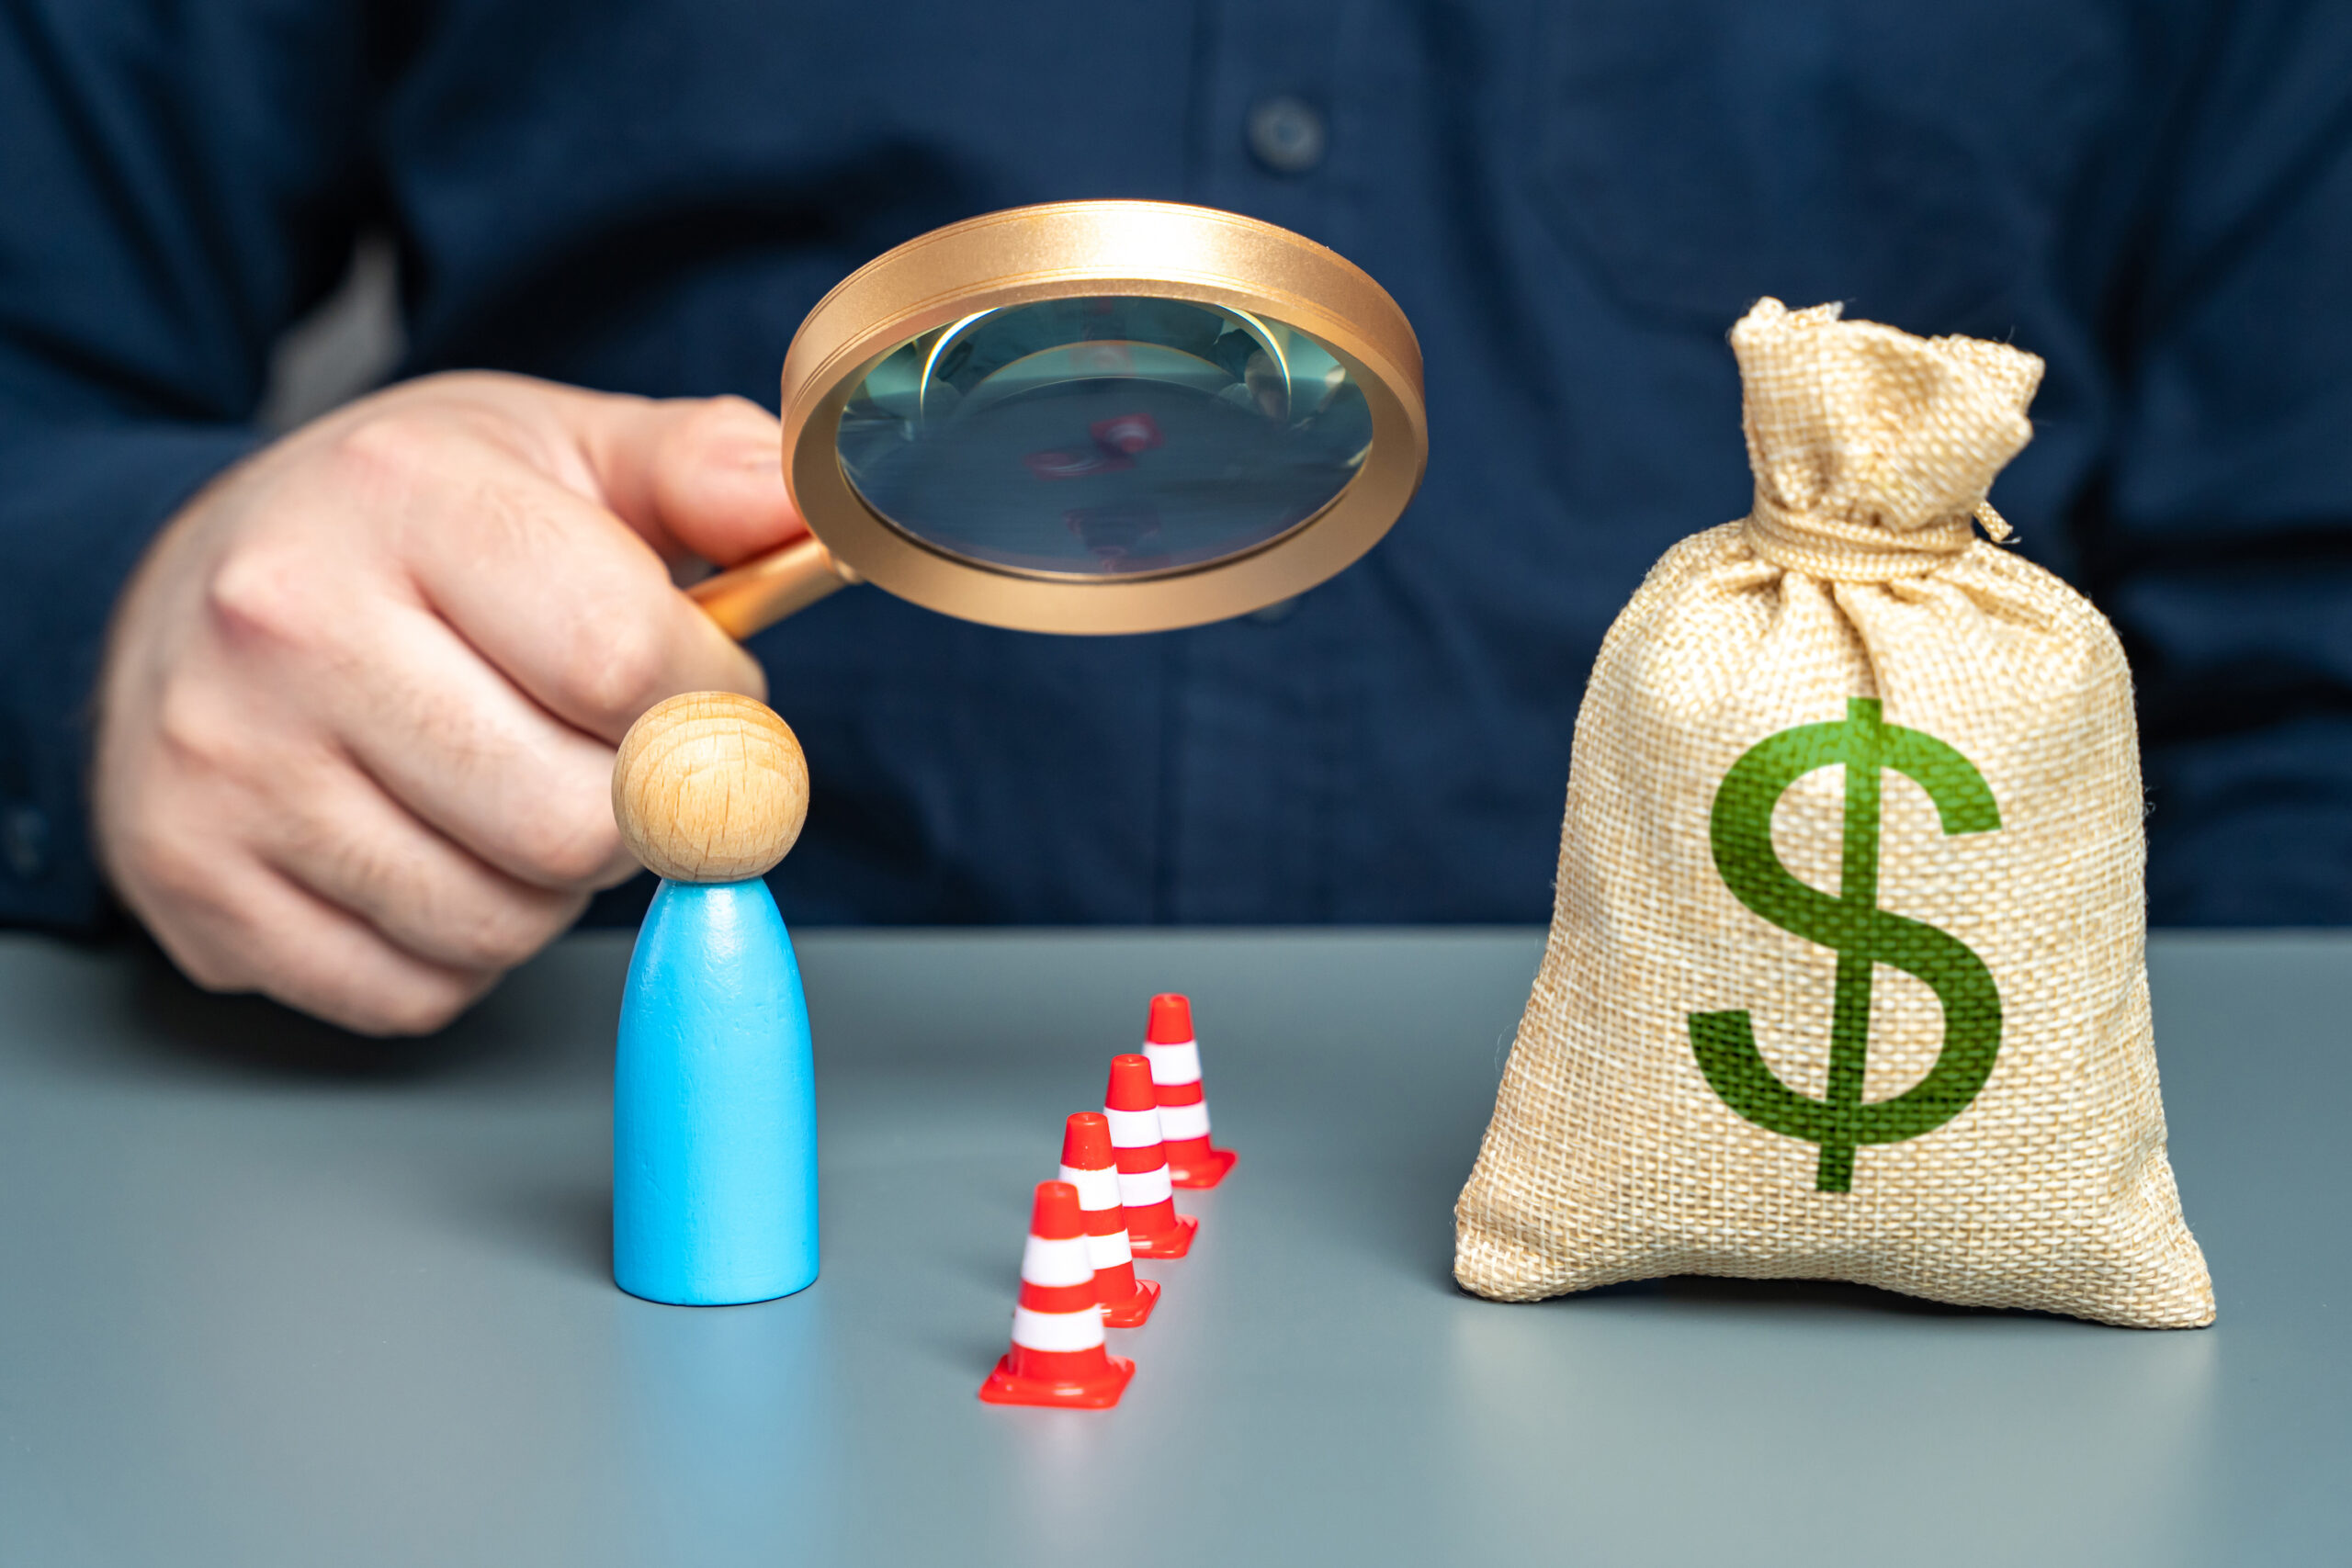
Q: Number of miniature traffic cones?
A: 4